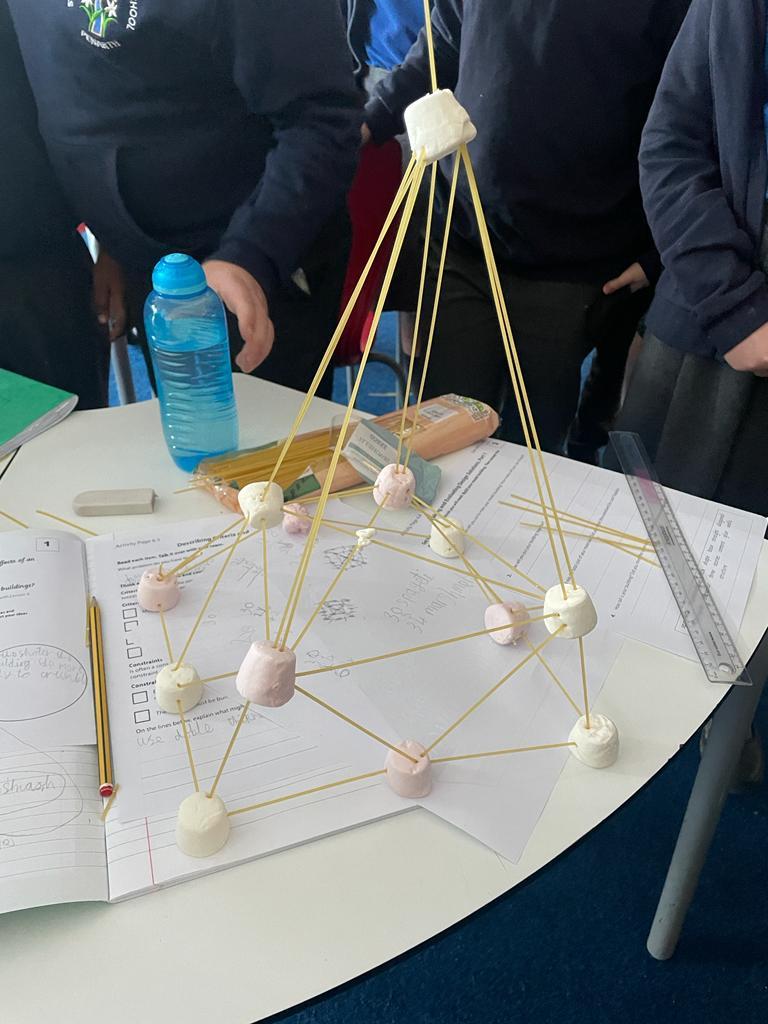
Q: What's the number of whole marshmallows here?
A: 13